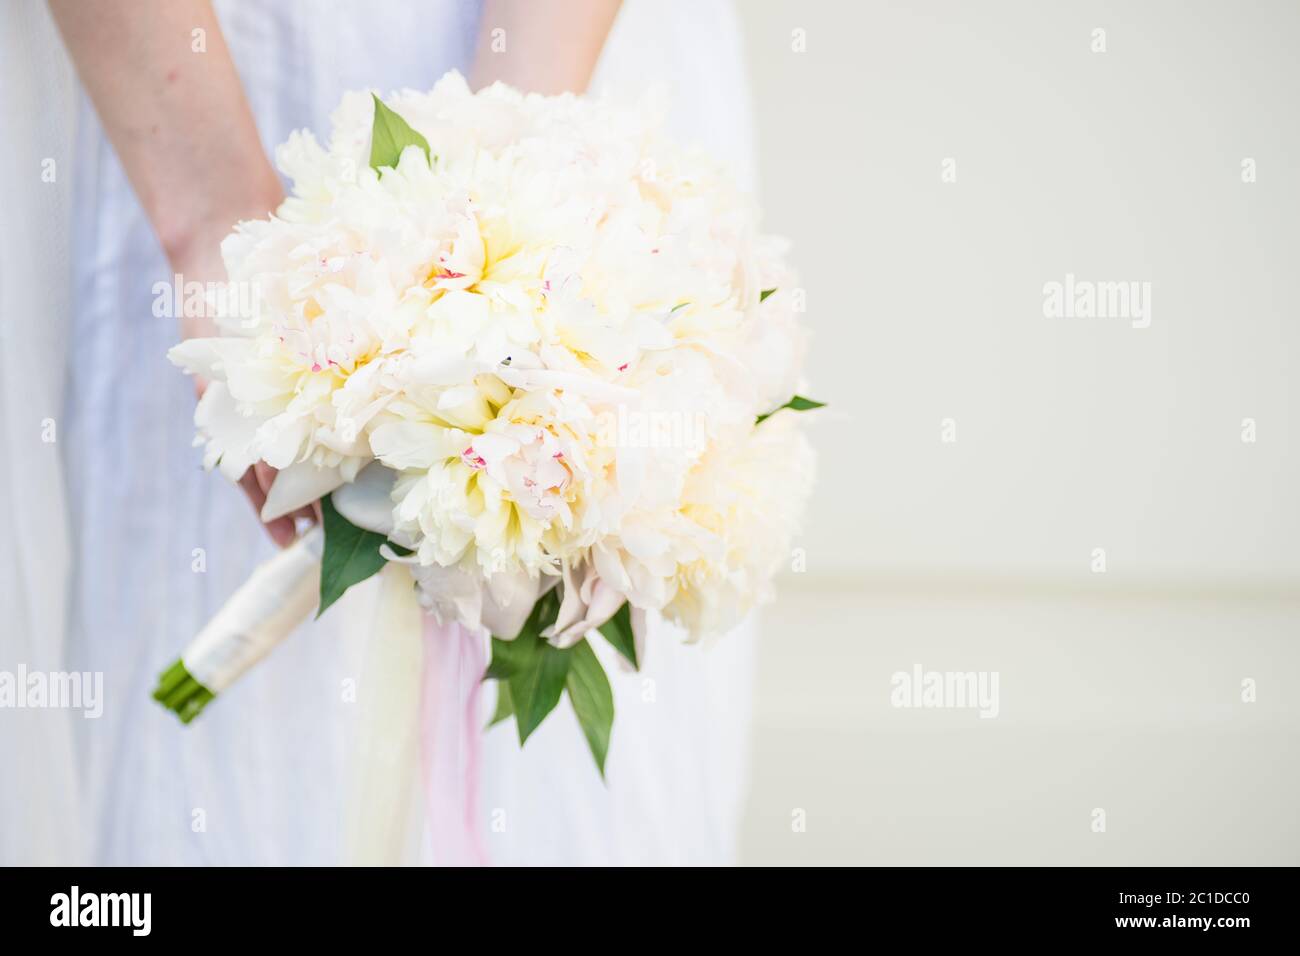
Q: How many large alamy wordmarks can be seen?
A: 6